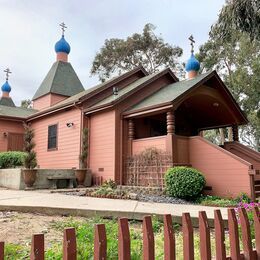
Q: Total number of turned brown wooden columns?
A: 3